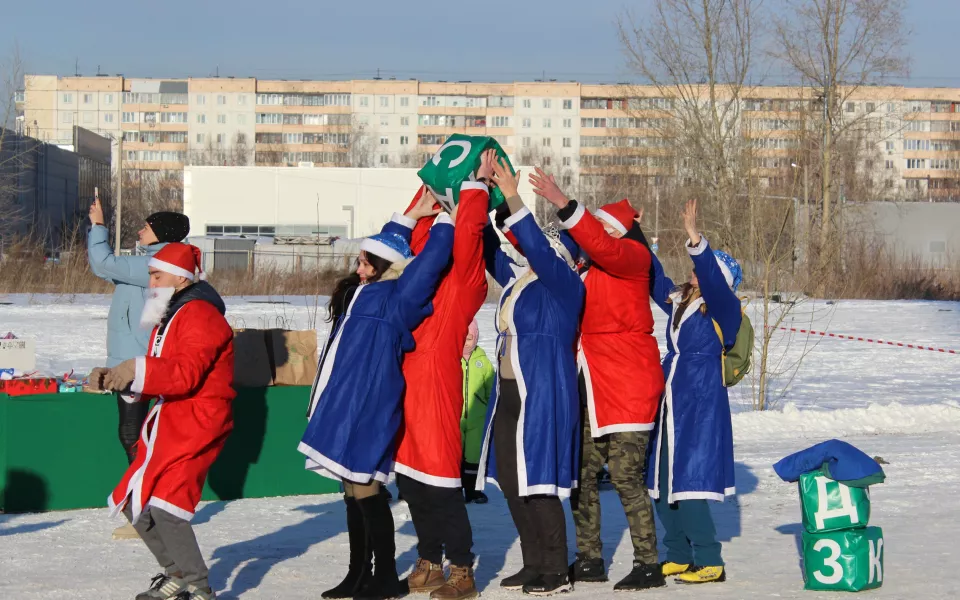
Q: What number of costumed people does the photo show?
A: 6